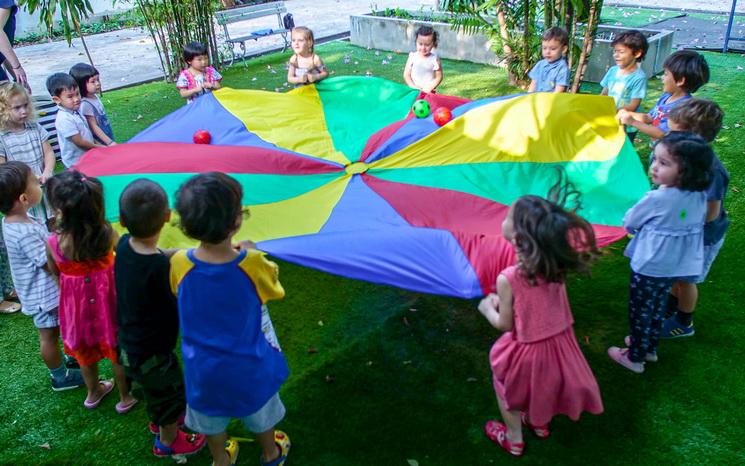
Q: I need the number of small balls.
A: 3